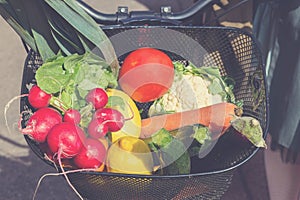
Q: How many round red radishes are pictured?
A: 8